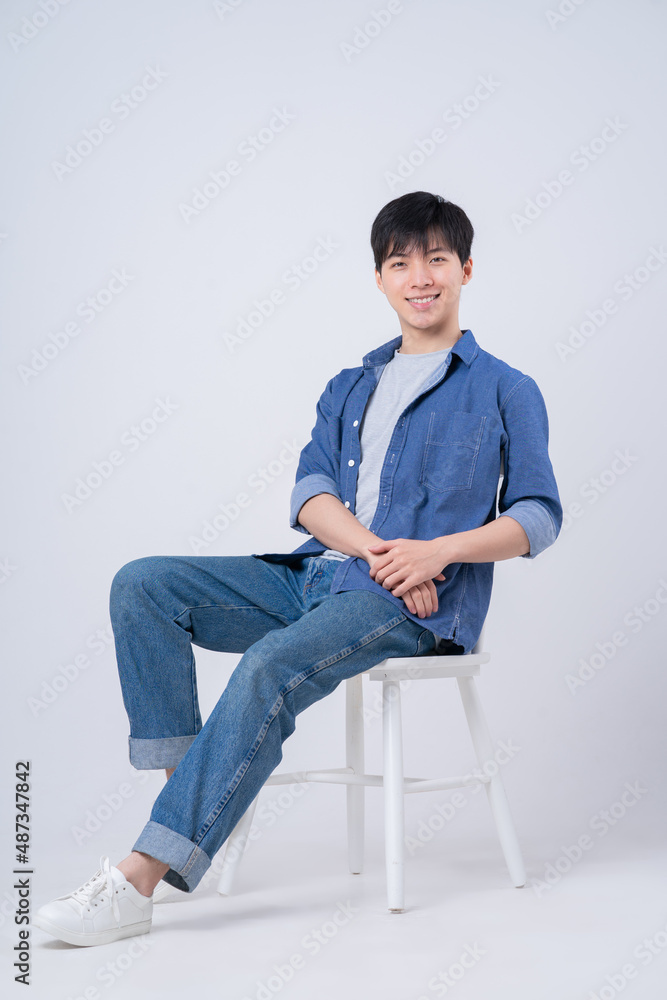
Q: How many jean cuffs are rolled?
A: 2